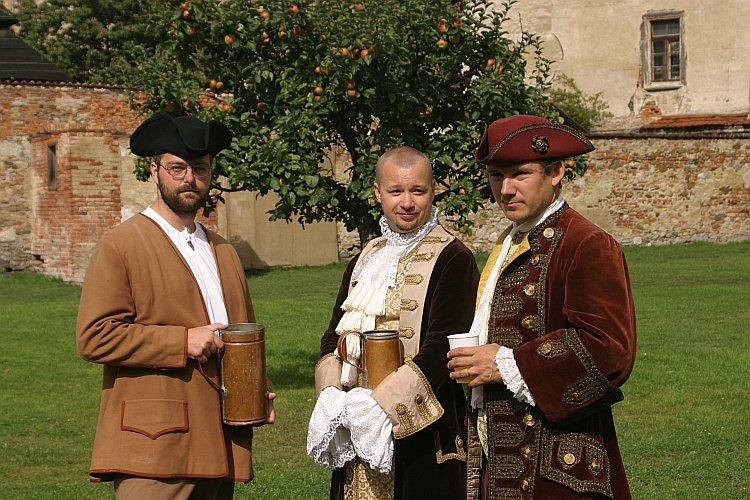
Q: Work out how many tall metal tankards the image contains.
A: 2